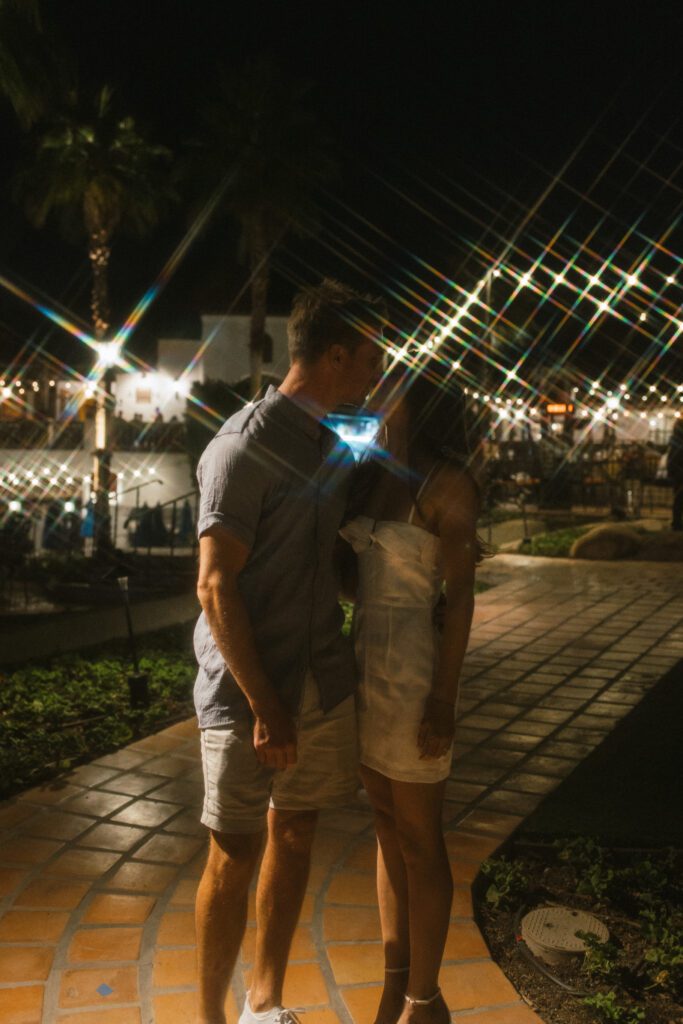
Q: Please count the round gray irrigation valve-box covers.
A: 1